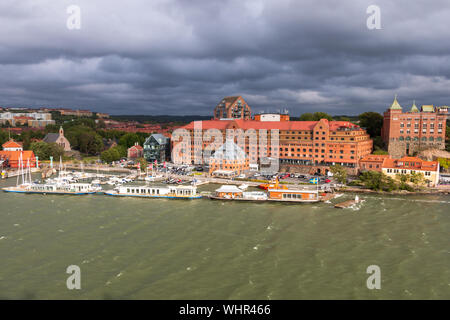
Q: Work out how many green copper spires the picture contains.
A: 2